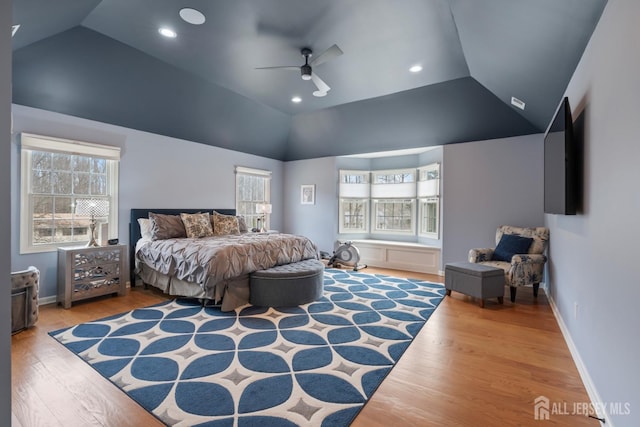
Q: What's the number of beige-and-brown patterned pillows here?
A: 2